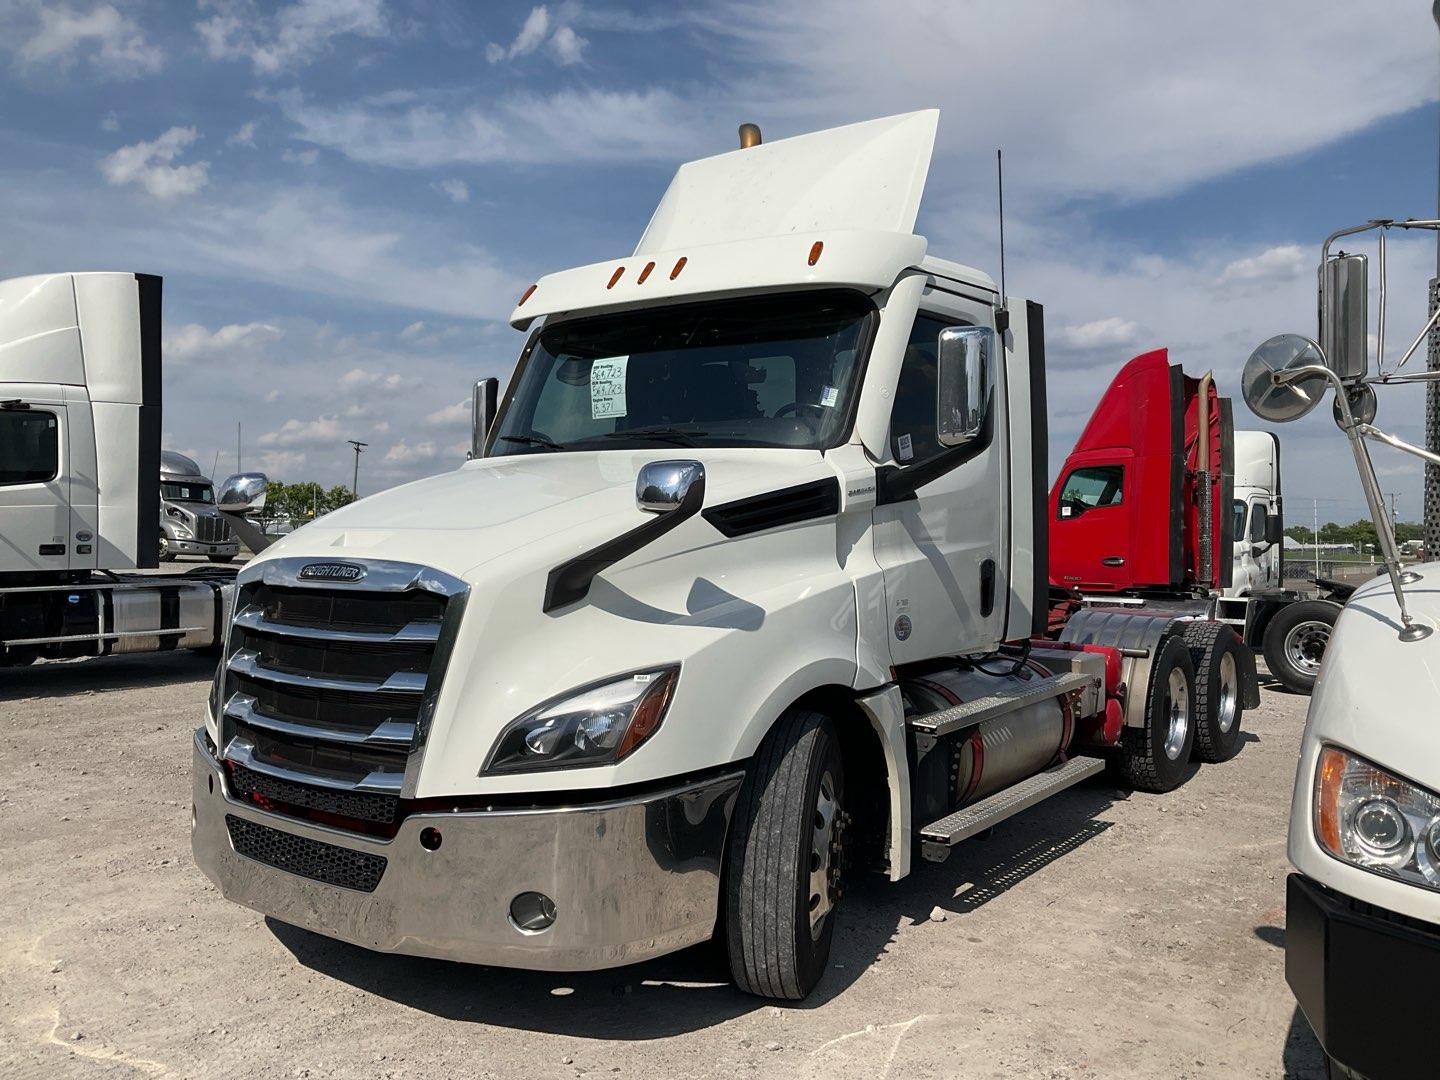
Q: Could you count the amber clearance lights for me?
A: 5